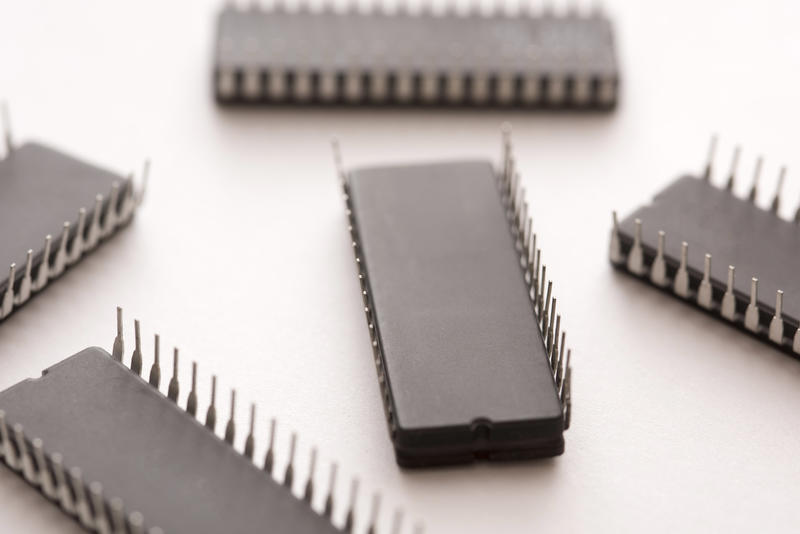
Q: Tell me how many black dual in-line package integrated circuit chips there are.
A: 5